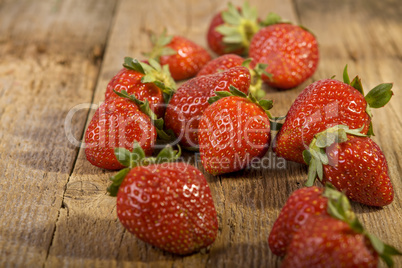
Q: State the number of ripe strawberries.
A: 13